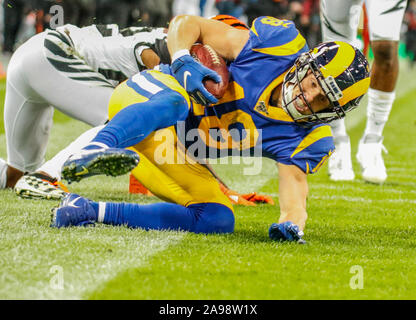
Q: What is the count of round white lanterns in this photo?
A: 0